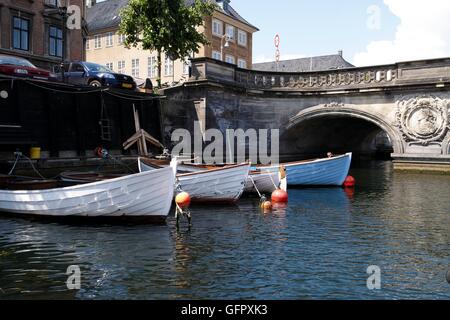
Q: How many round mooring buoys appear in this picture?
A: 4